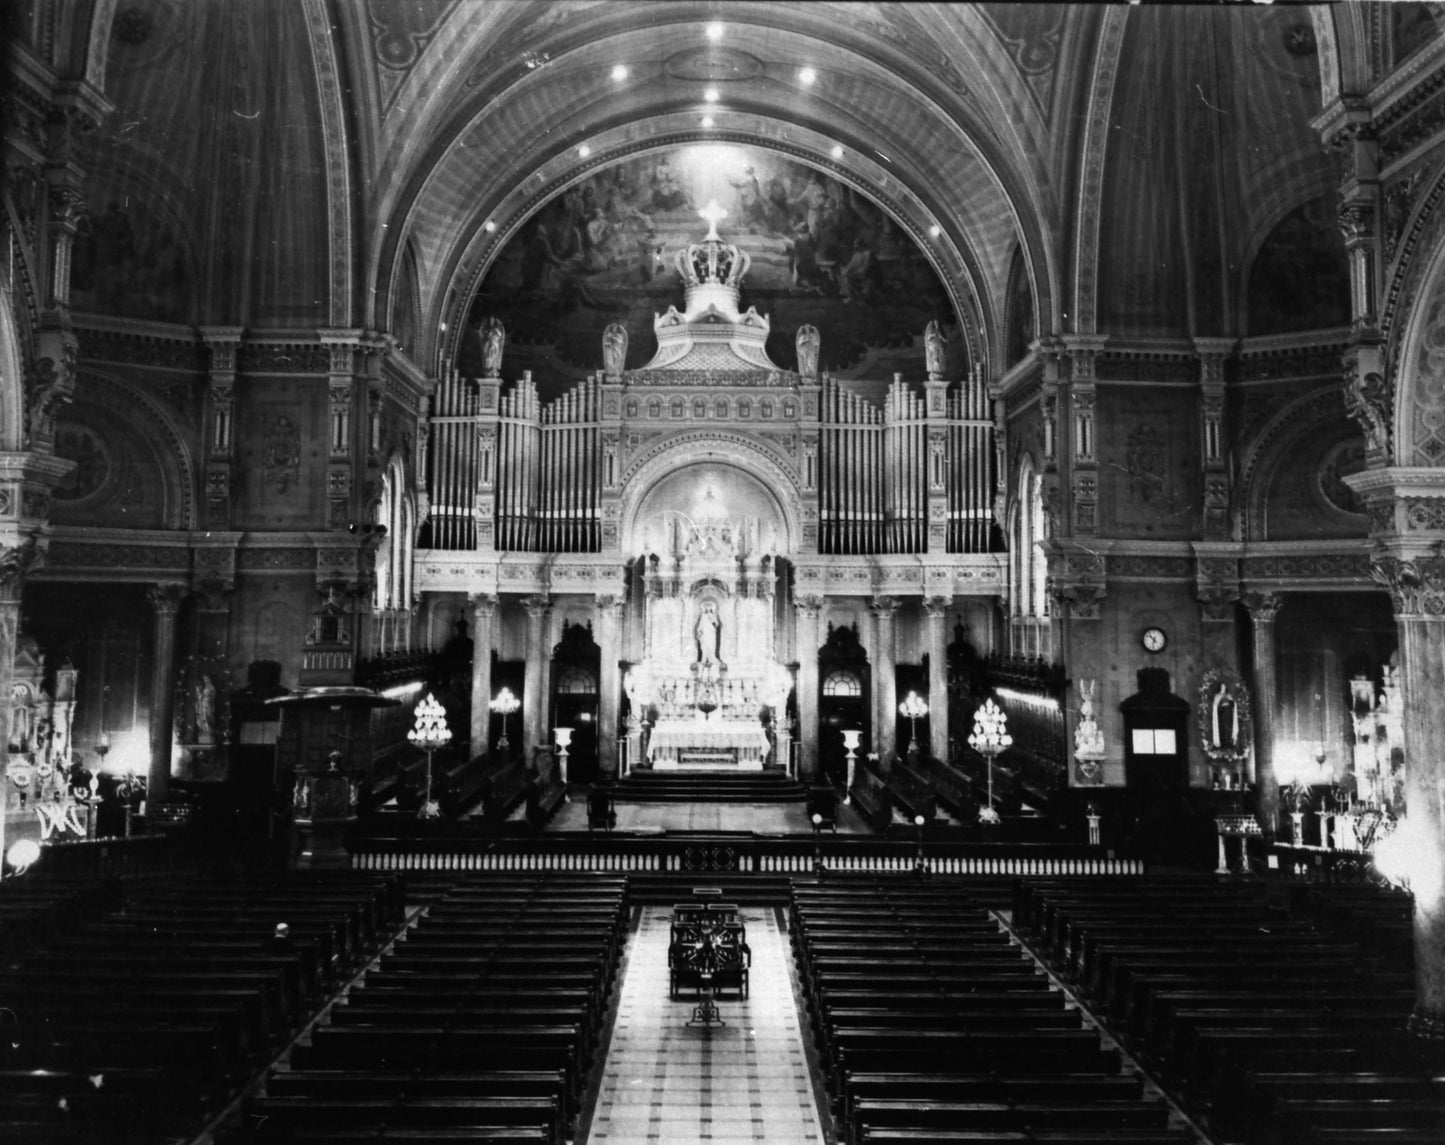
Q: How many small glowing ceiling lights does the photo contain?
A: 9